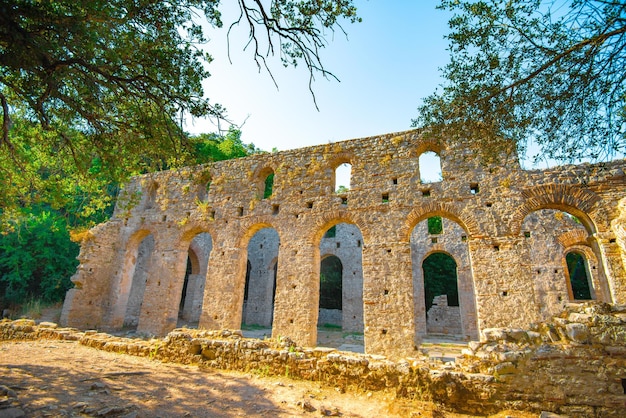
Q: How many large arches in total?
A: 6